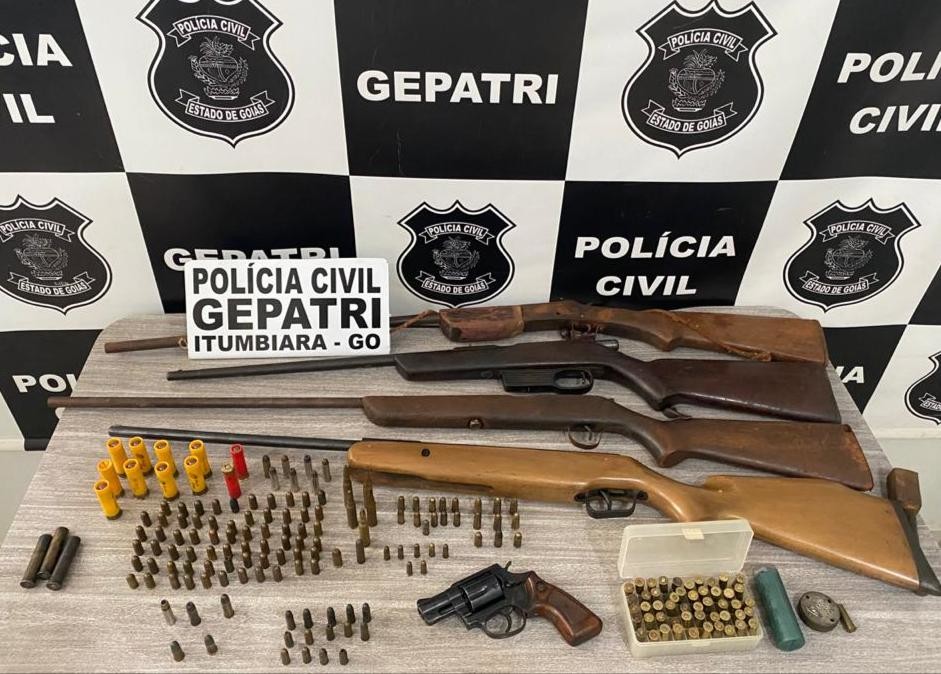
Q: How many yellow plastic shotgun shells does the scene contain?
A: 9